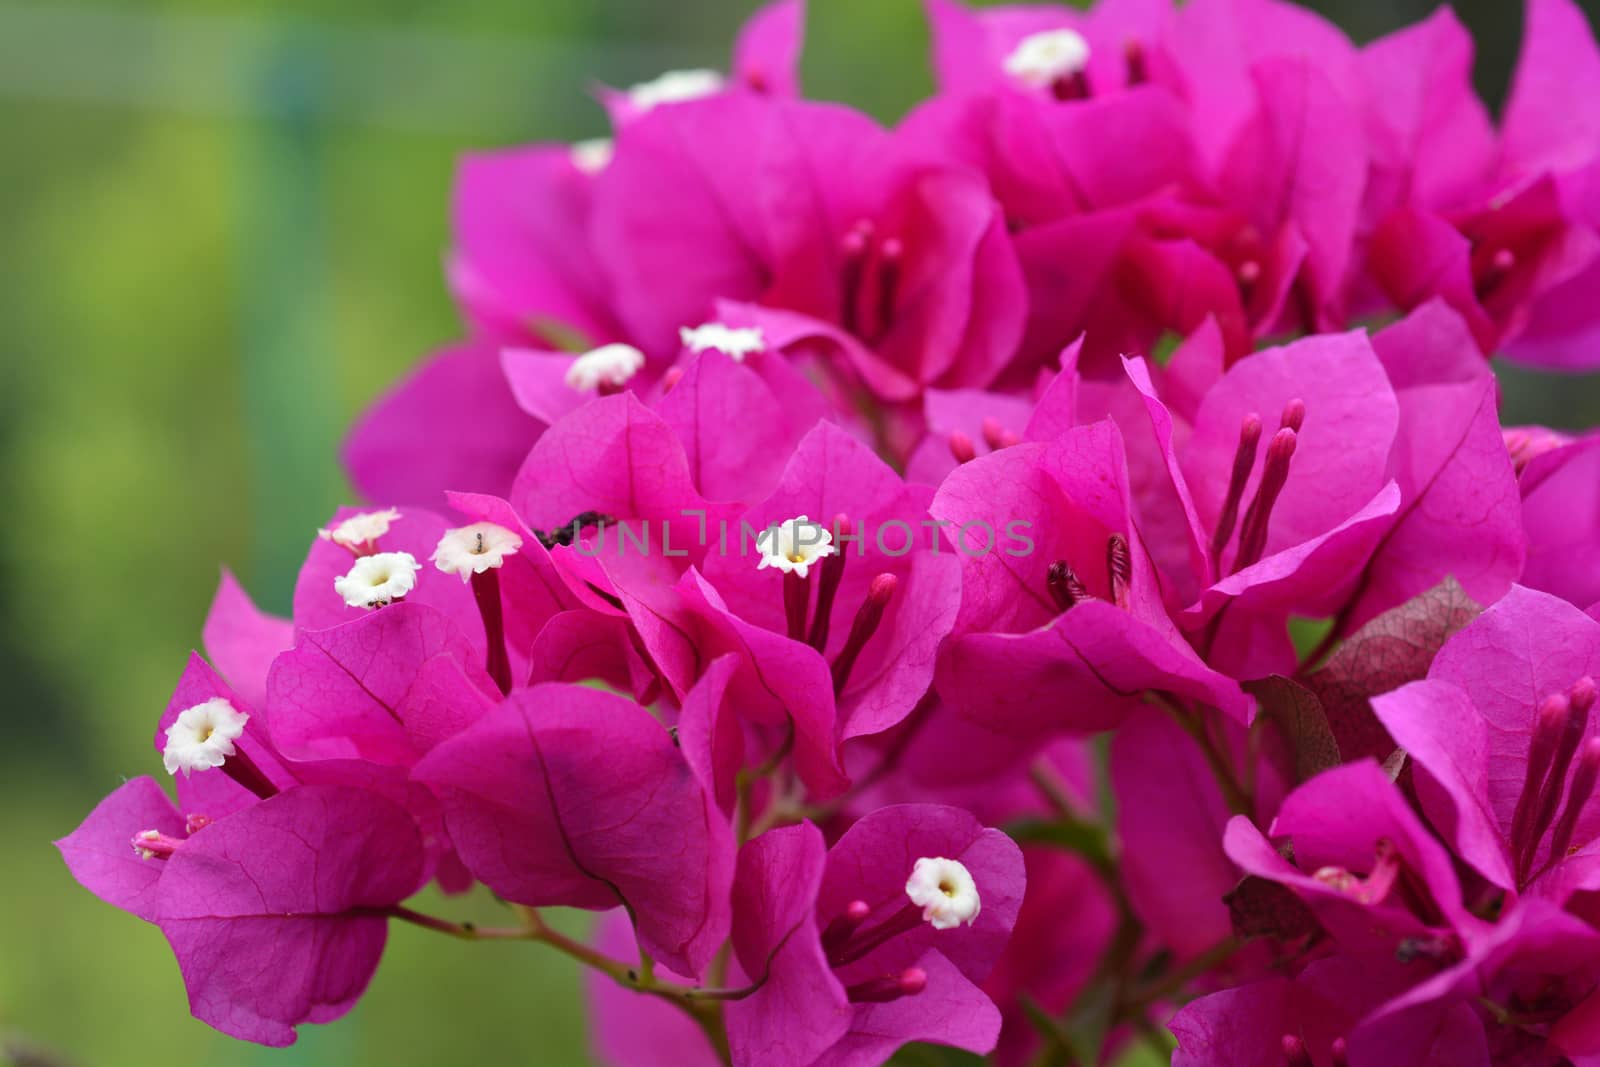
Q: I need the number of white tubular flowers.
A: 11